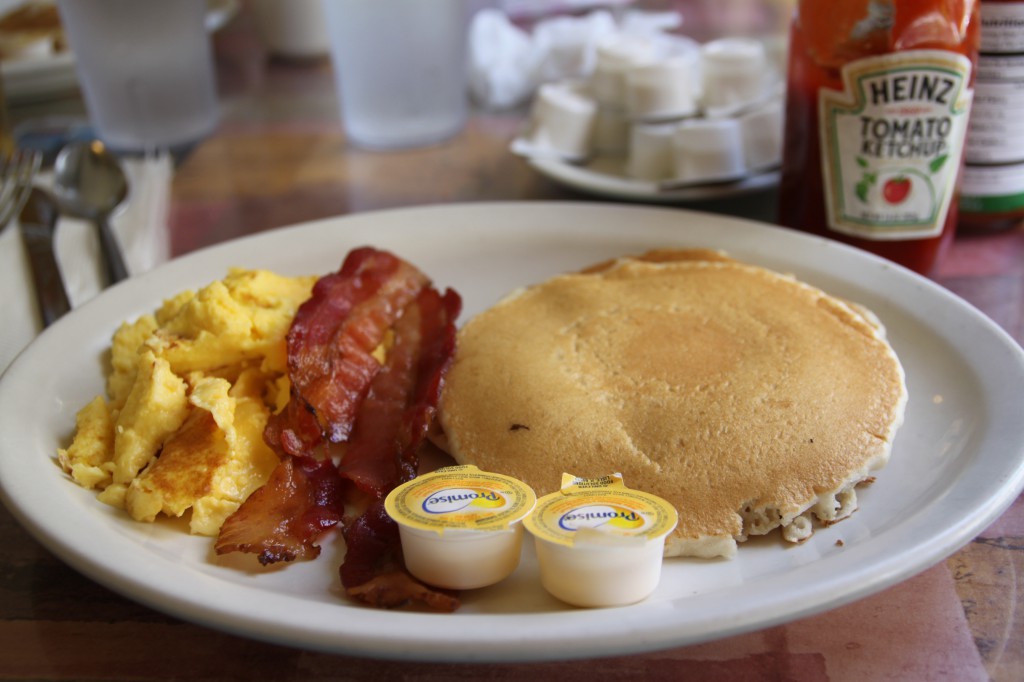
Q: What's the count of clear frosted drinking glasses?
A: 2